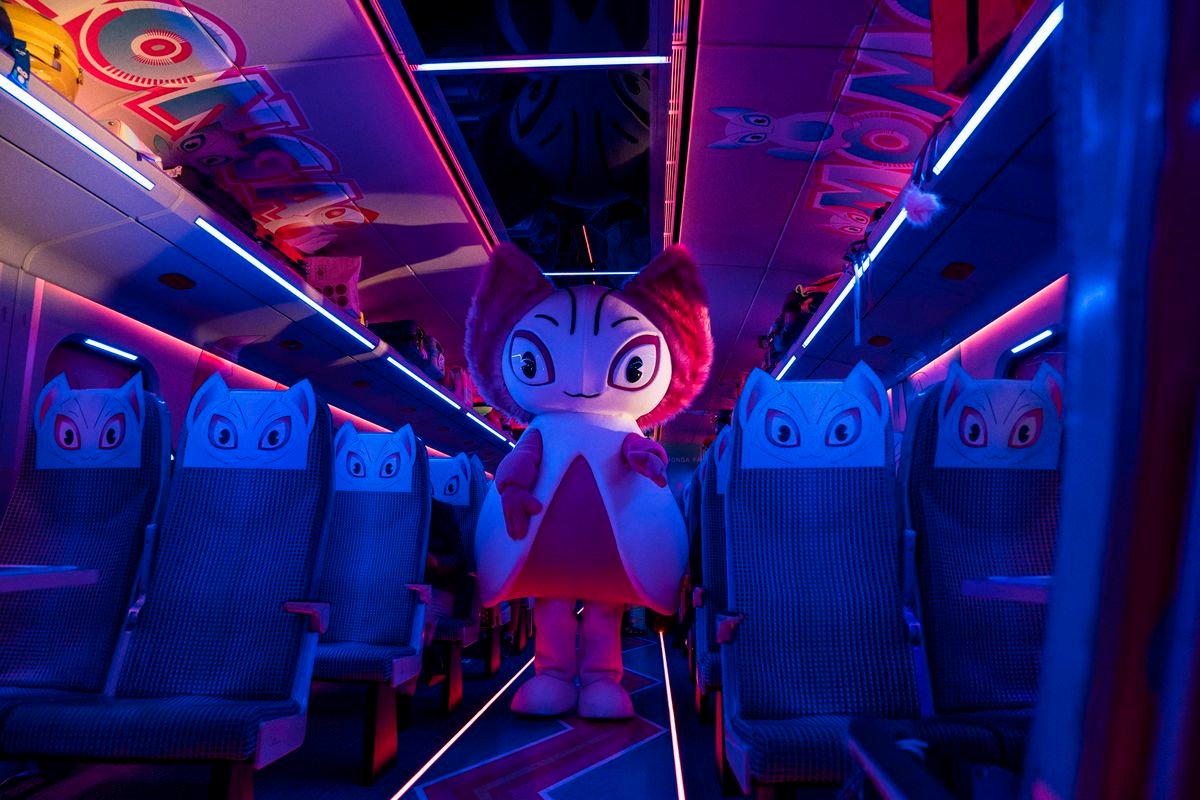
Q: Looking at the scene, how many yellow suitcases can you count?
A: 1